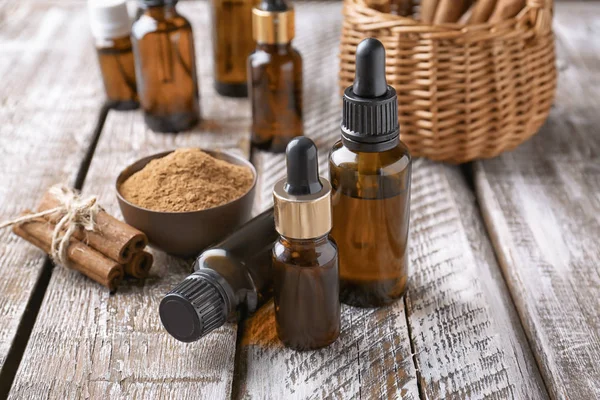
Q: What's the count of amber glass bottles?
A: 7